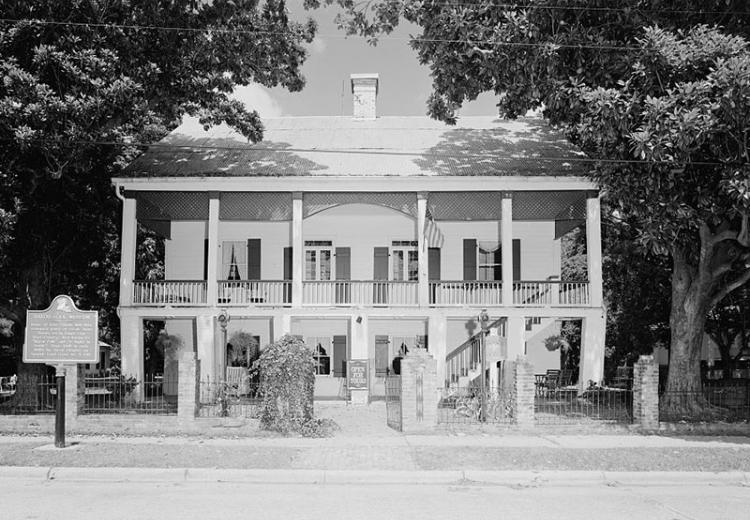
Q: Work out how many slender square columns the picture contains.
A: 6